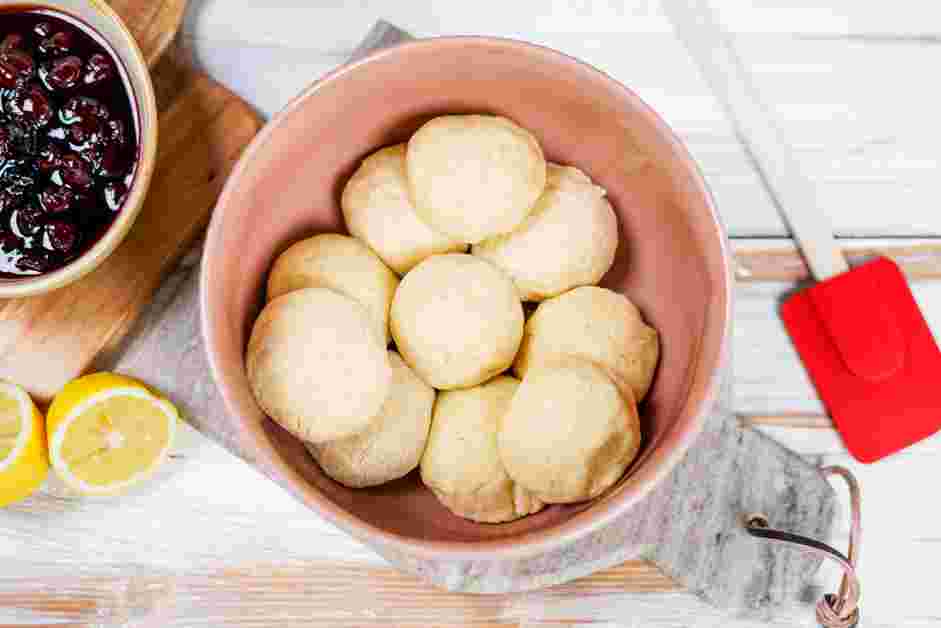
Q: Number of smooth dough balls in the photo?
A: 10